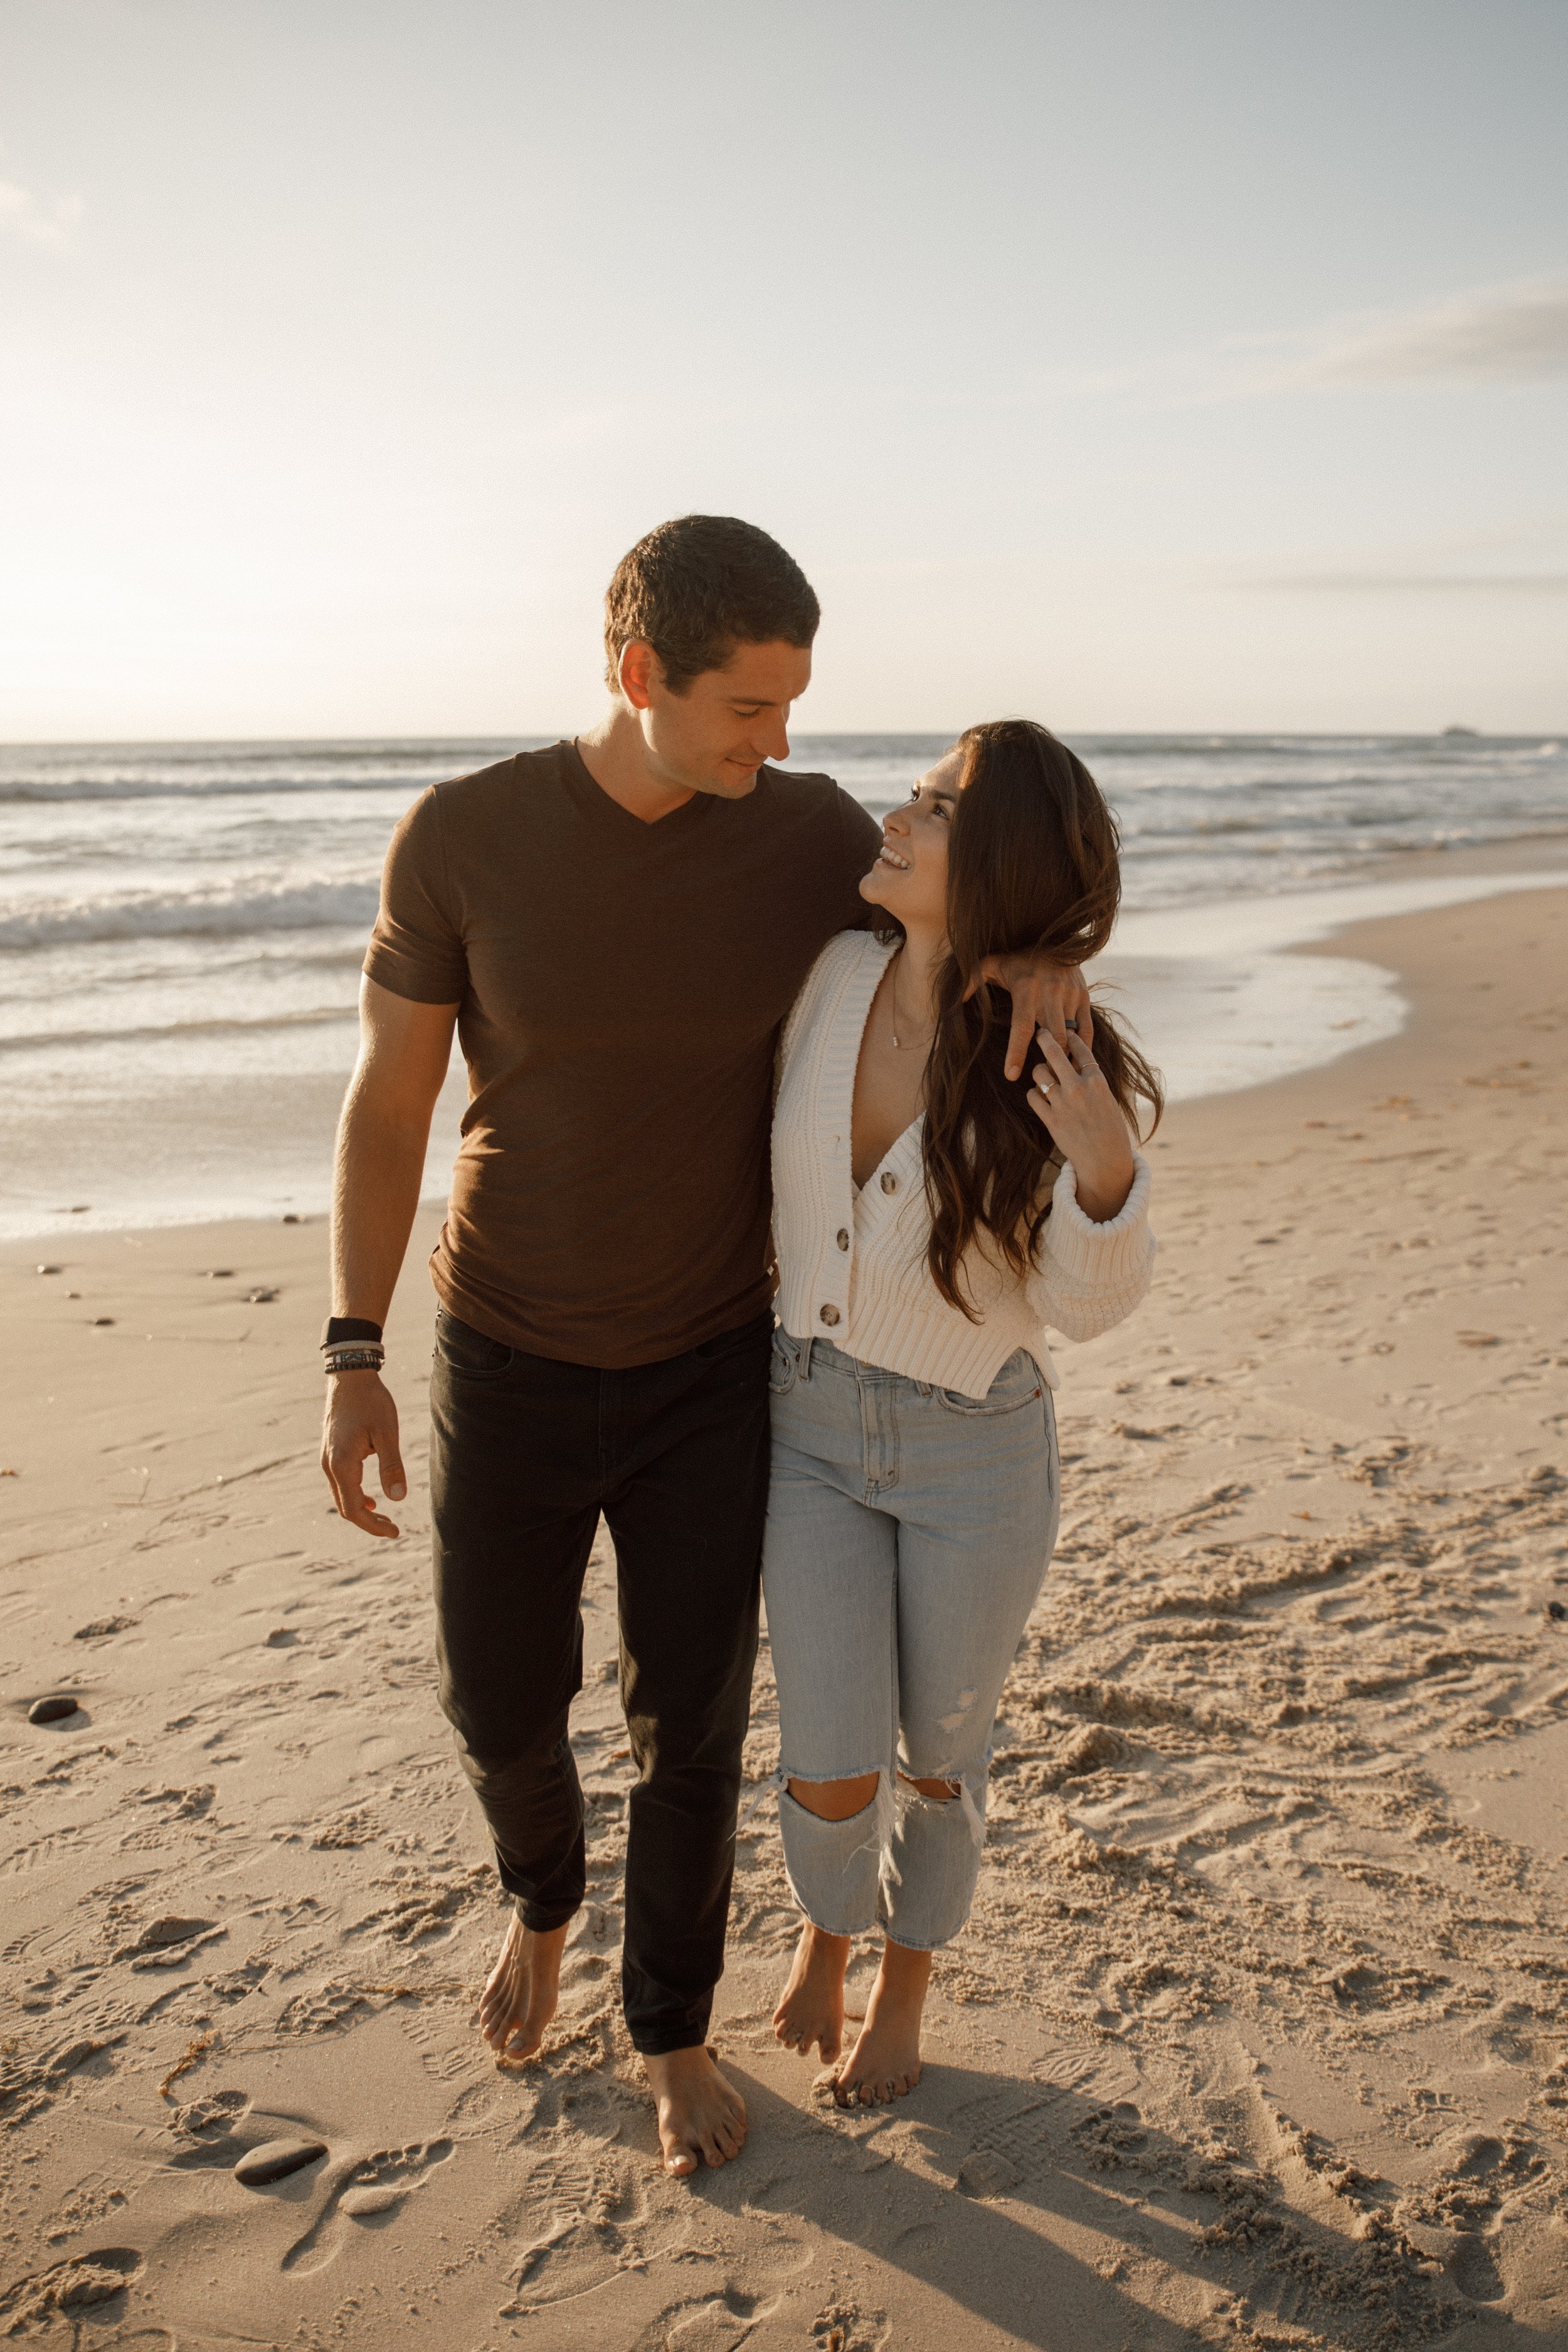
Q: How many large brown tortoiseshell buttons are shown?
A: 3